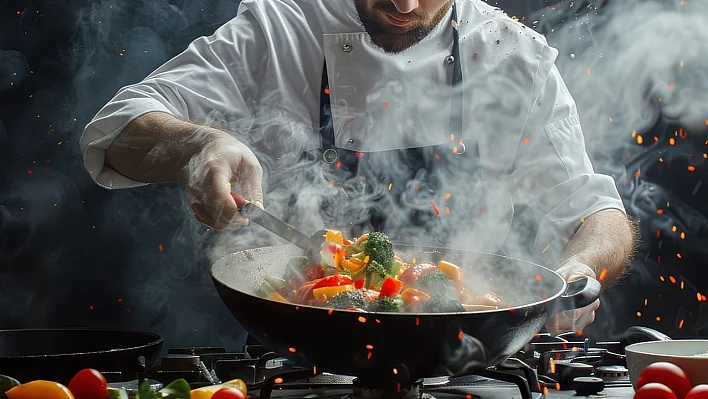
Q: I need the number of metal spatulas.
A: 1